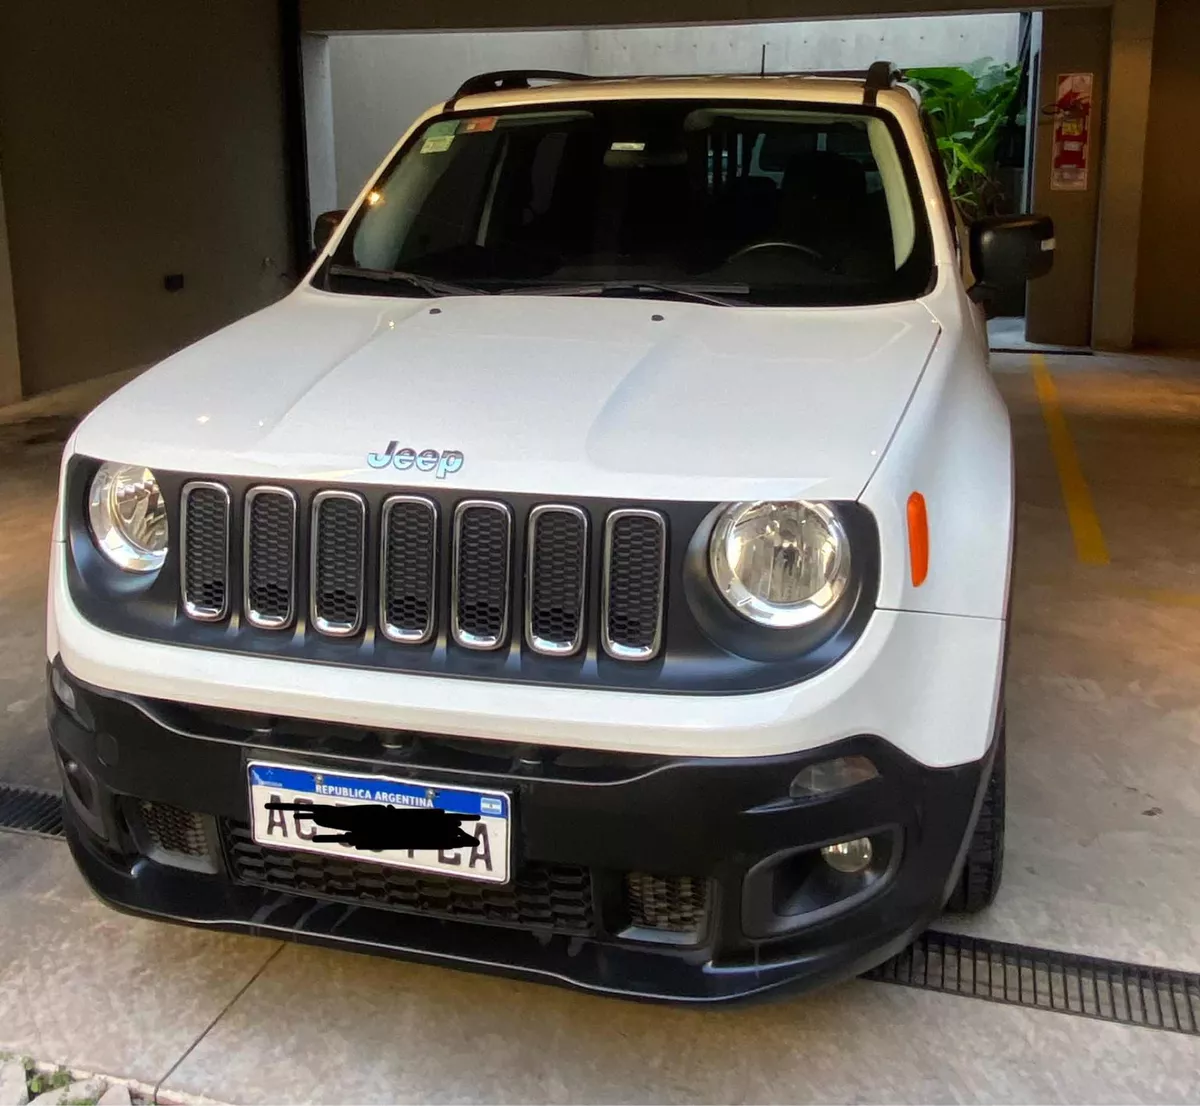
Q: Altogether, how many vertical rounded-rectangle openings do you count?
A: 7